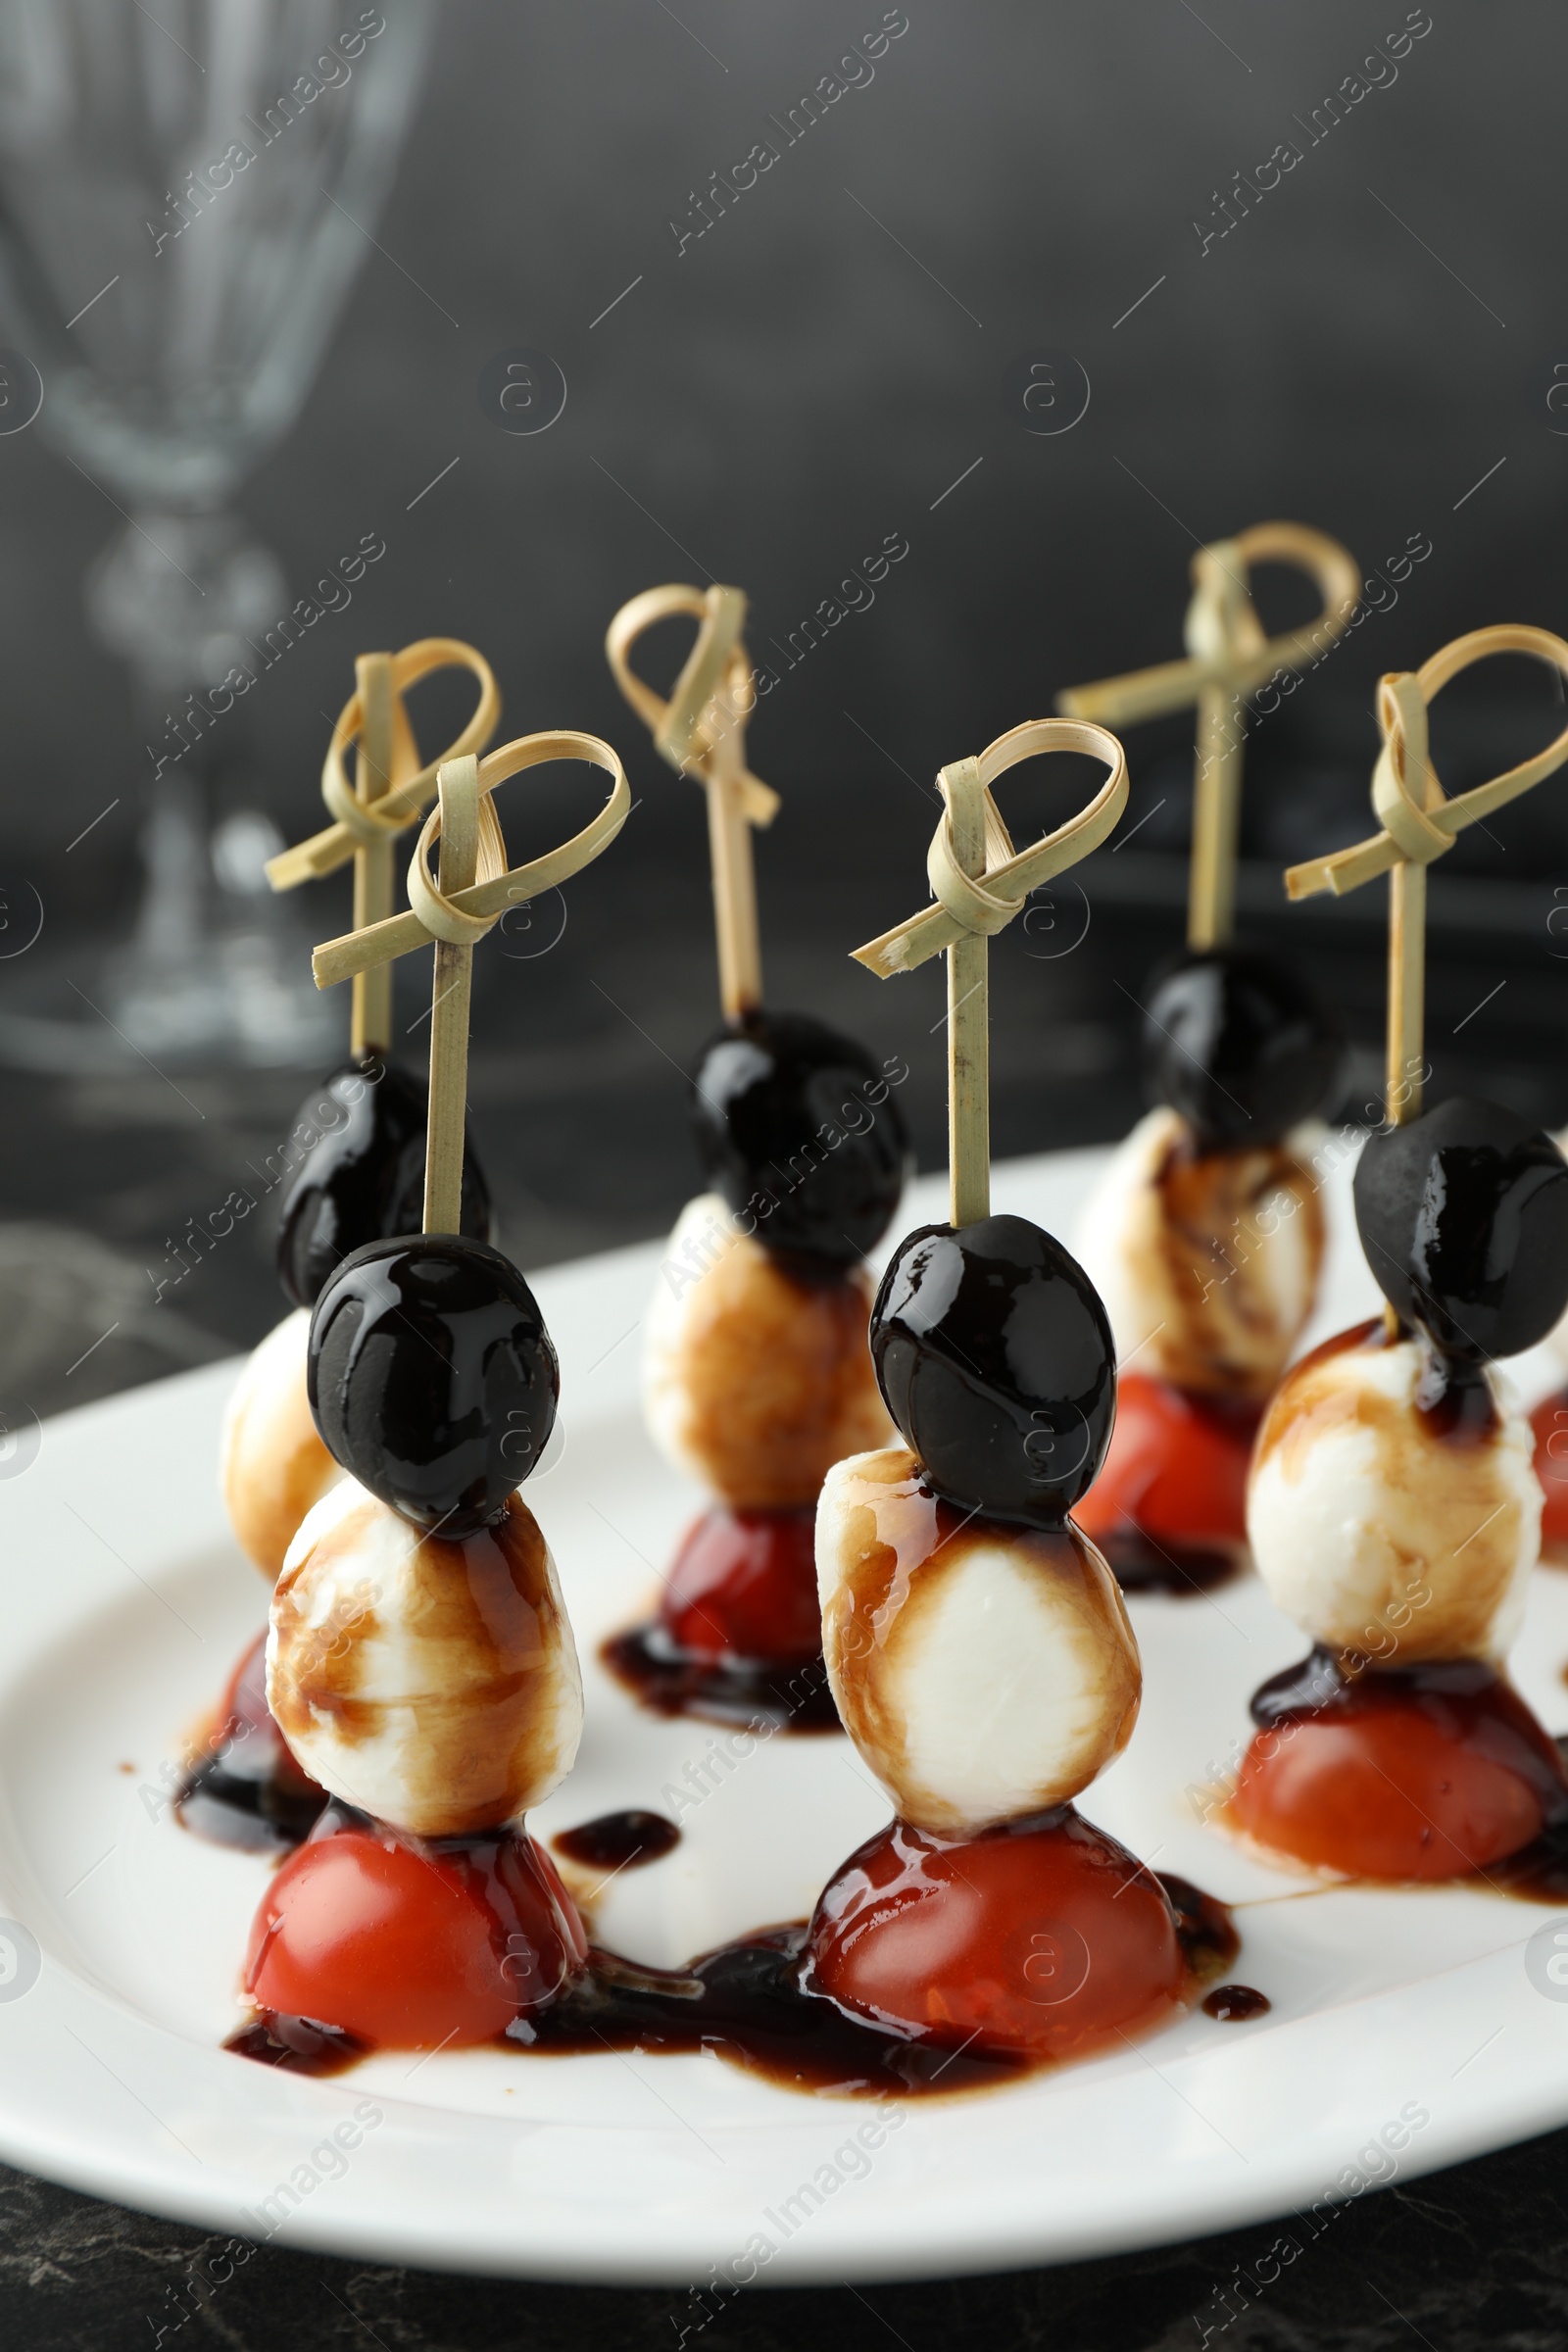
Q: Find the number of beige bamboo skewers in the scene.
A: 6